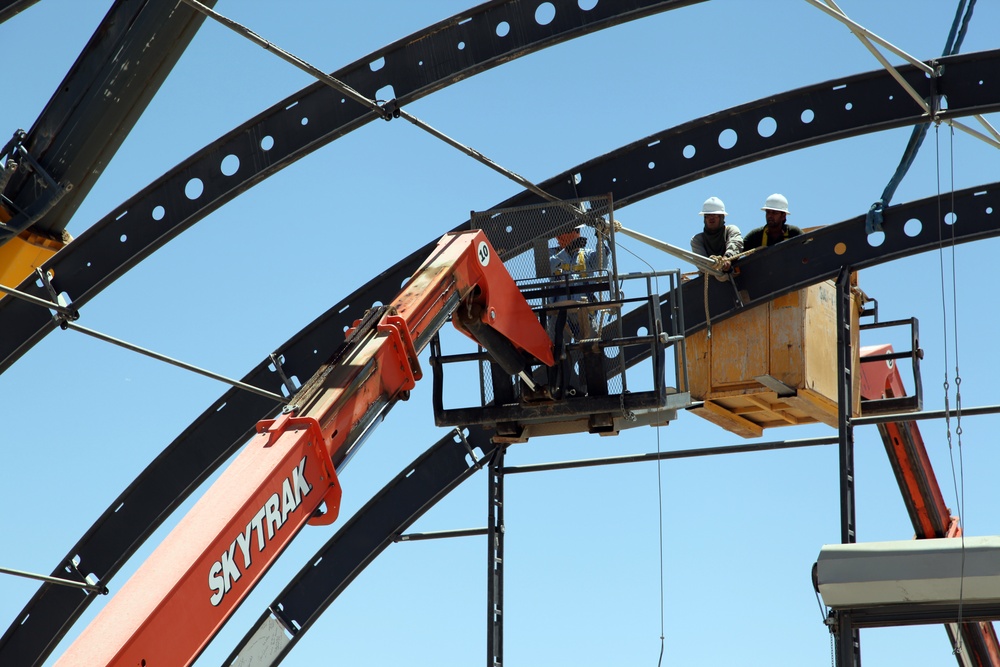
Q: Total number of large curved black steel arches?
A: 3